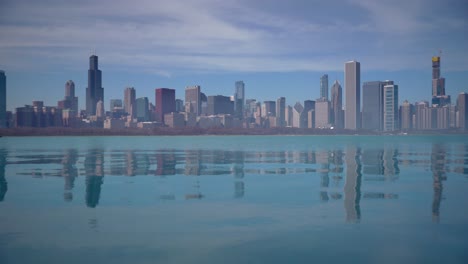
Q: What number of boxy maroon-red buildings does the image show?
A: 1